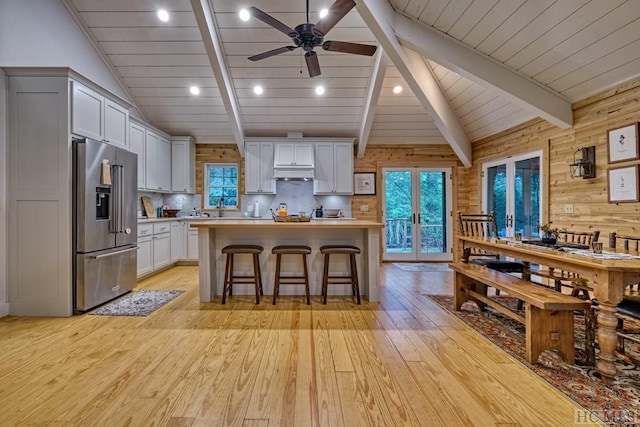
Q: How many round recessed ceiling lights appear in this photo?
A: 7